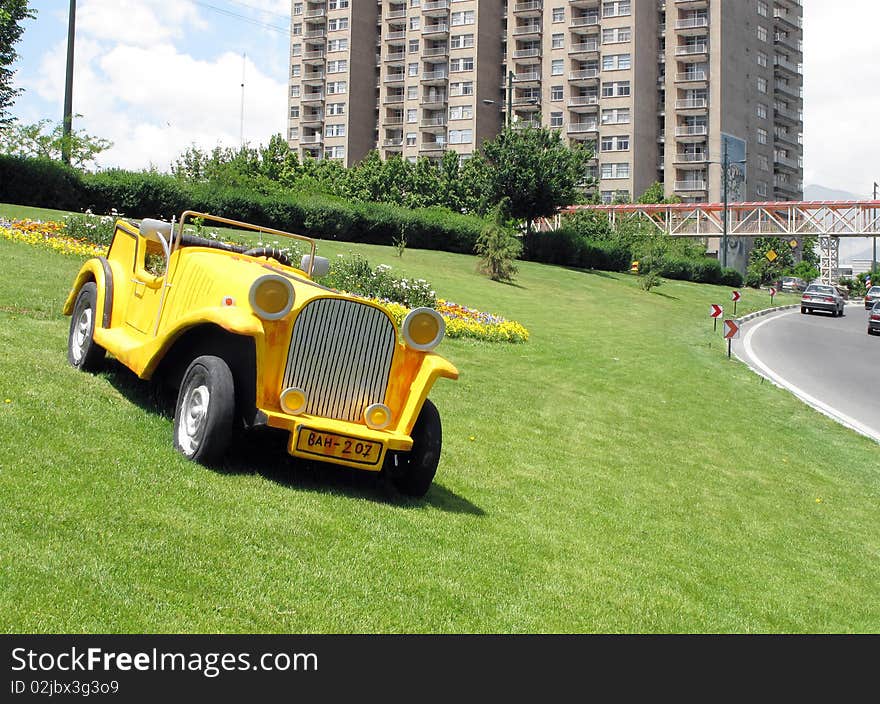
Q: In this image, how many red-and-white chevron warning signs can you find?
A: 4